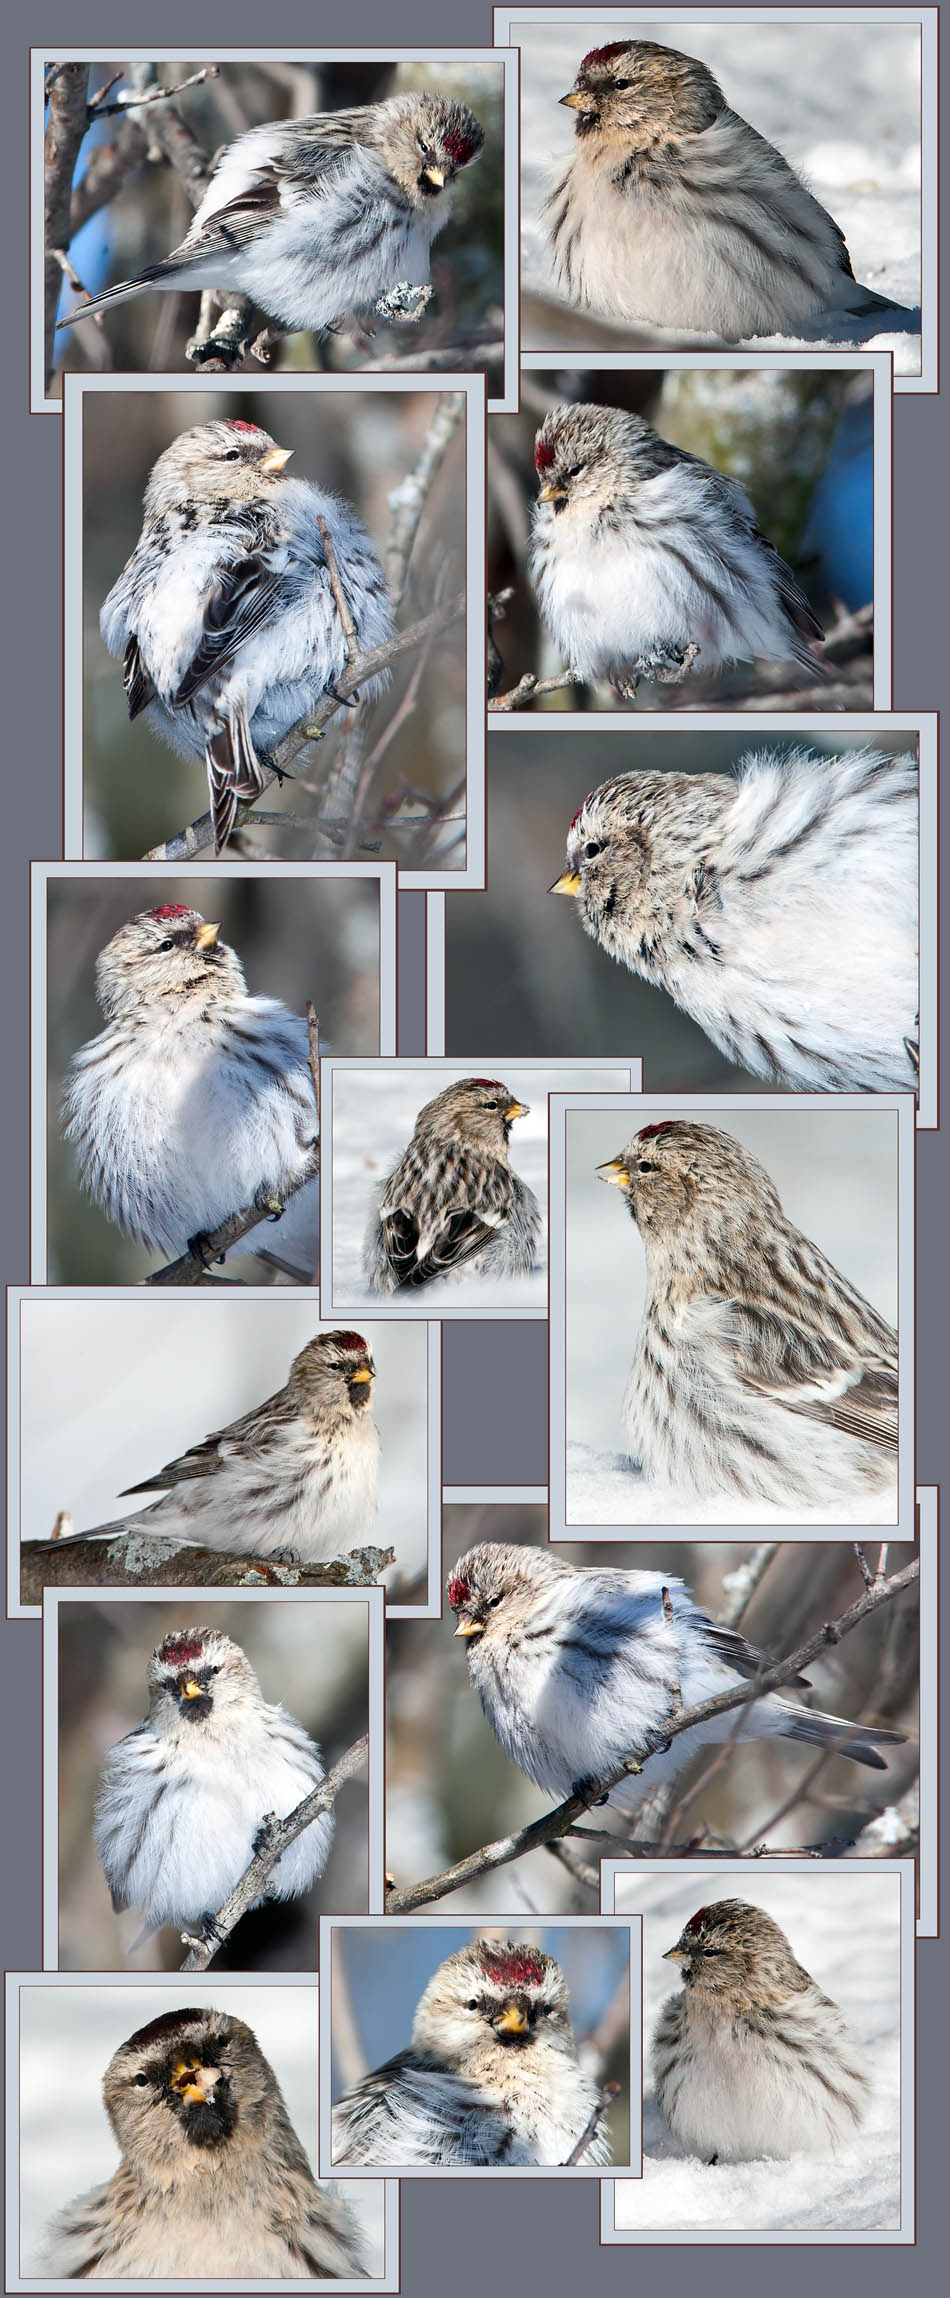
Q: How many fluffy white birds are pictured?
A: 14